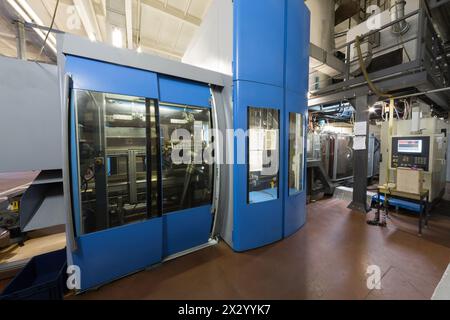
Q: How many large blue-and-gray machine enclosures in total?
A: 2